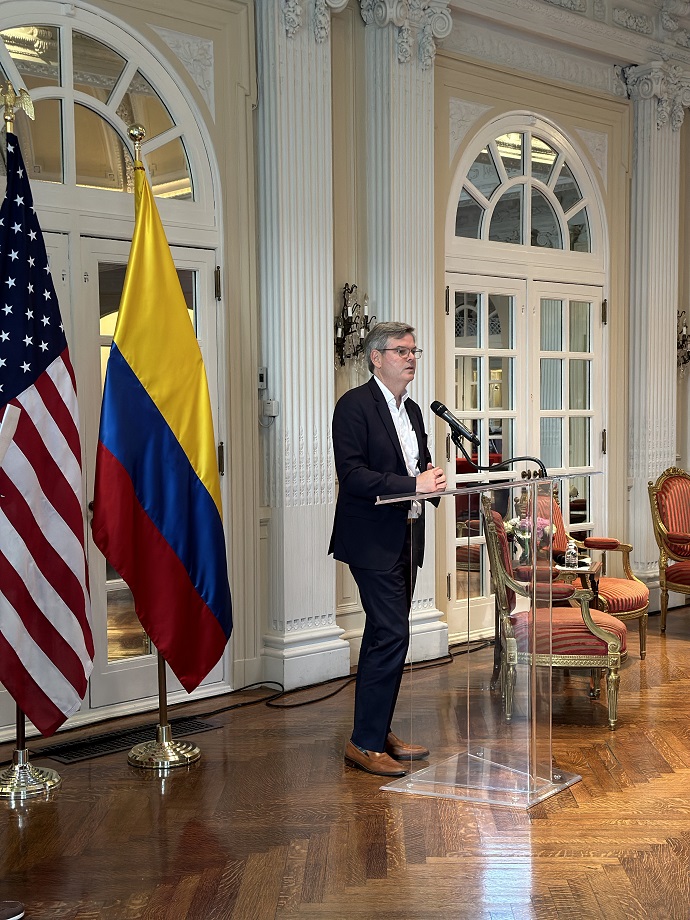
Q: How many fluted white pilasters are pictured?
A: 3